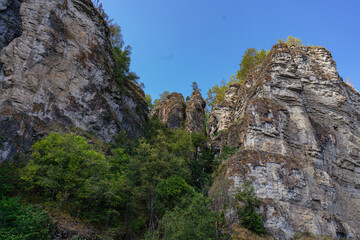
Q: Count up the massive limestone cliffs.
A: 2